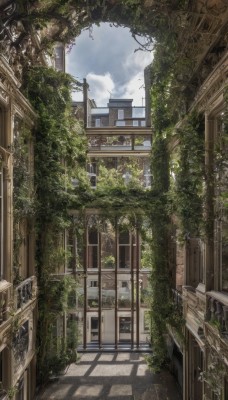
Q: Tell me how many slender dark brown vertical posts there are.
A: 5